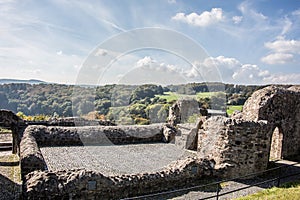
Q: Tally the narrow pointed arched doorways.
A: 1